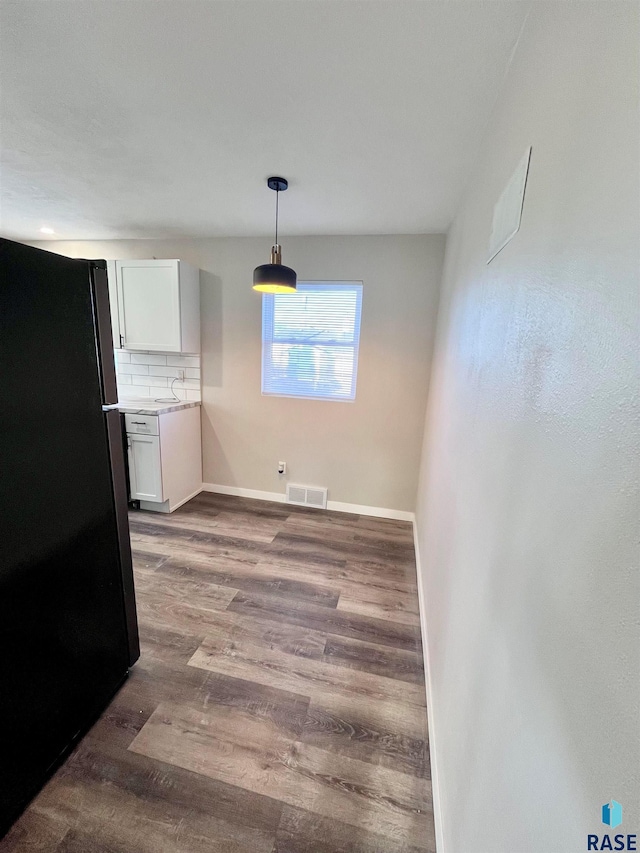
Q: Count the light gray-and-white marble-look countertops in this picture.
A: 1